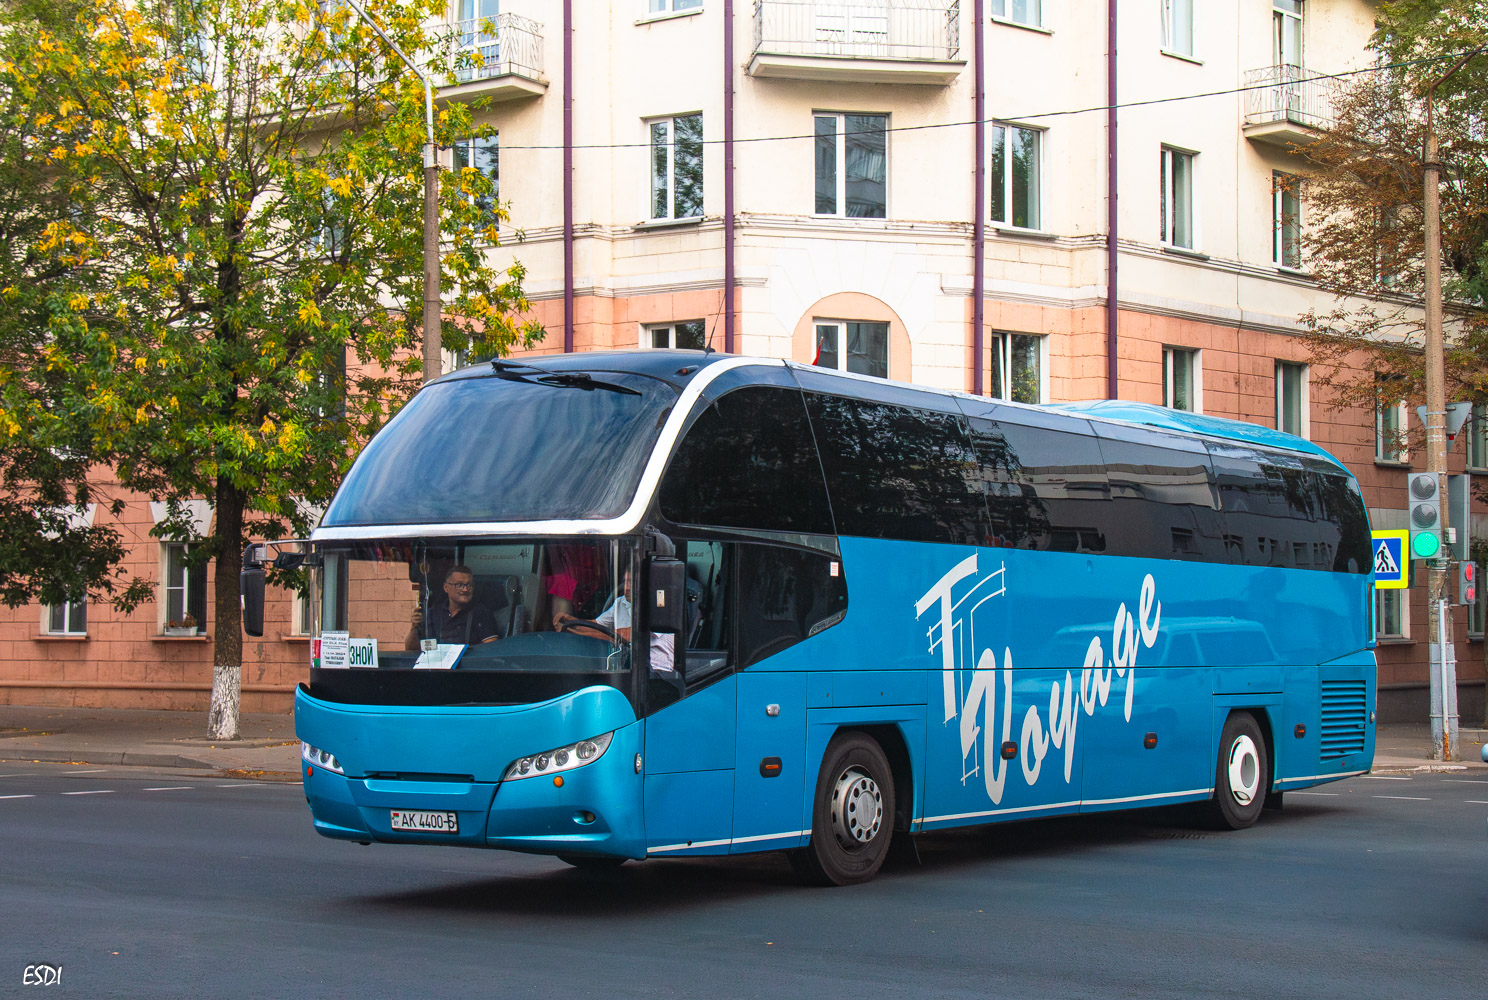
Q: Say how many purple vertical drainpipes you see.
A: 4